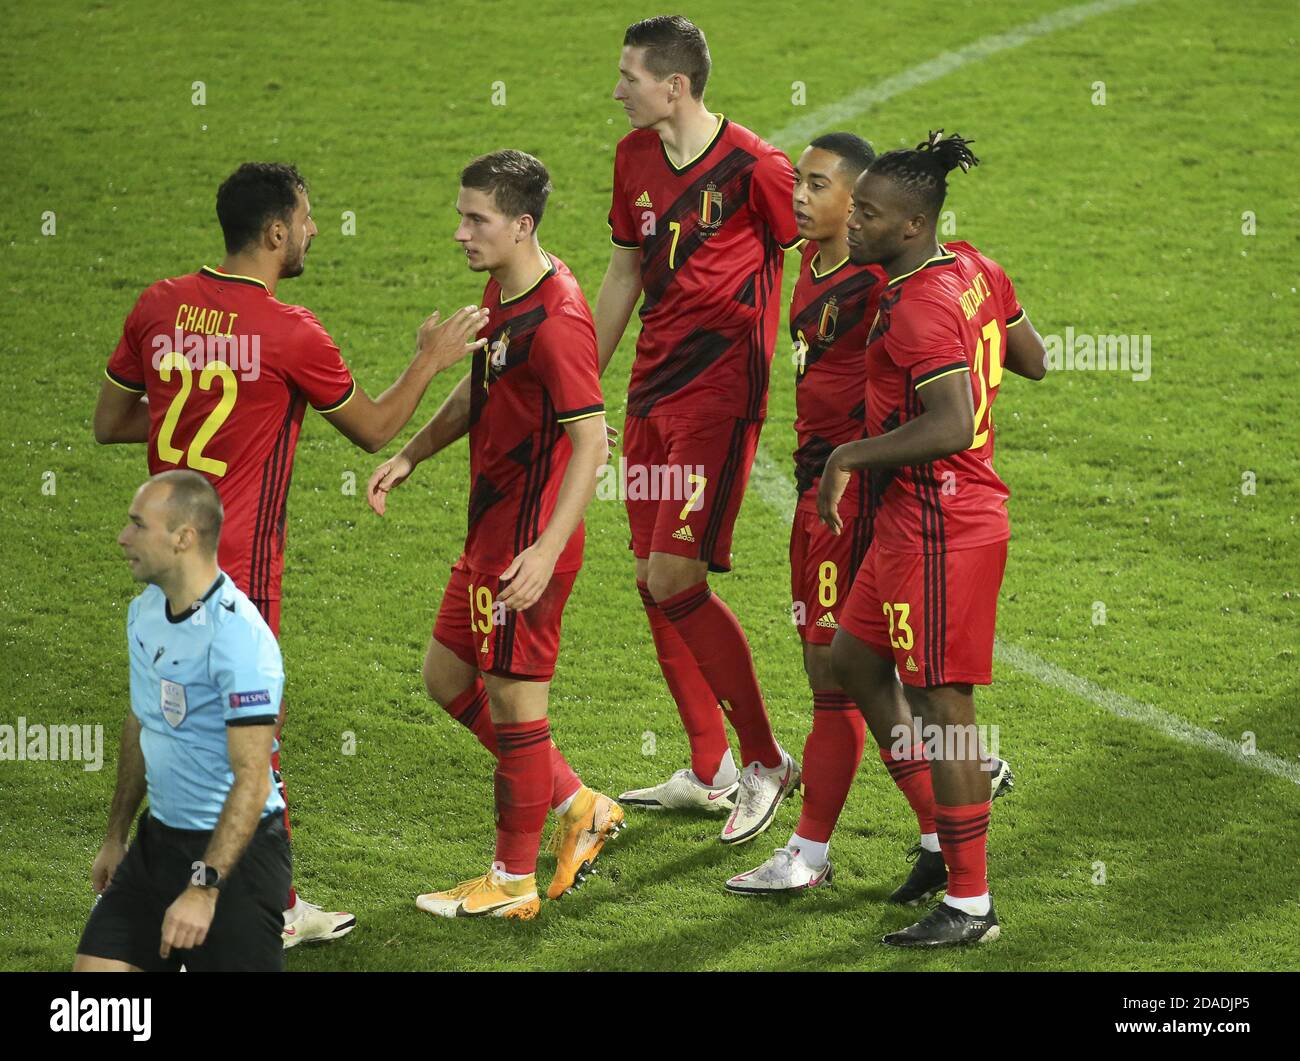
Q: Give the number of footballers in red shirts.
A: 5